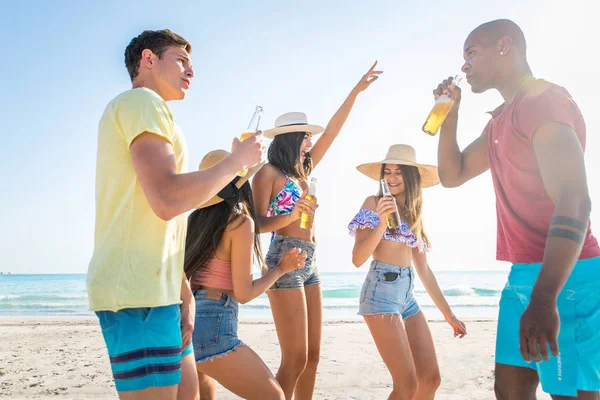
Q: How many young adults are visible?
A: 5